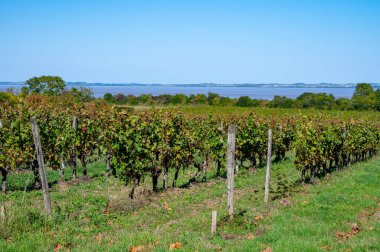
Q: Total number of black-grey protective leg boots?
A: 0